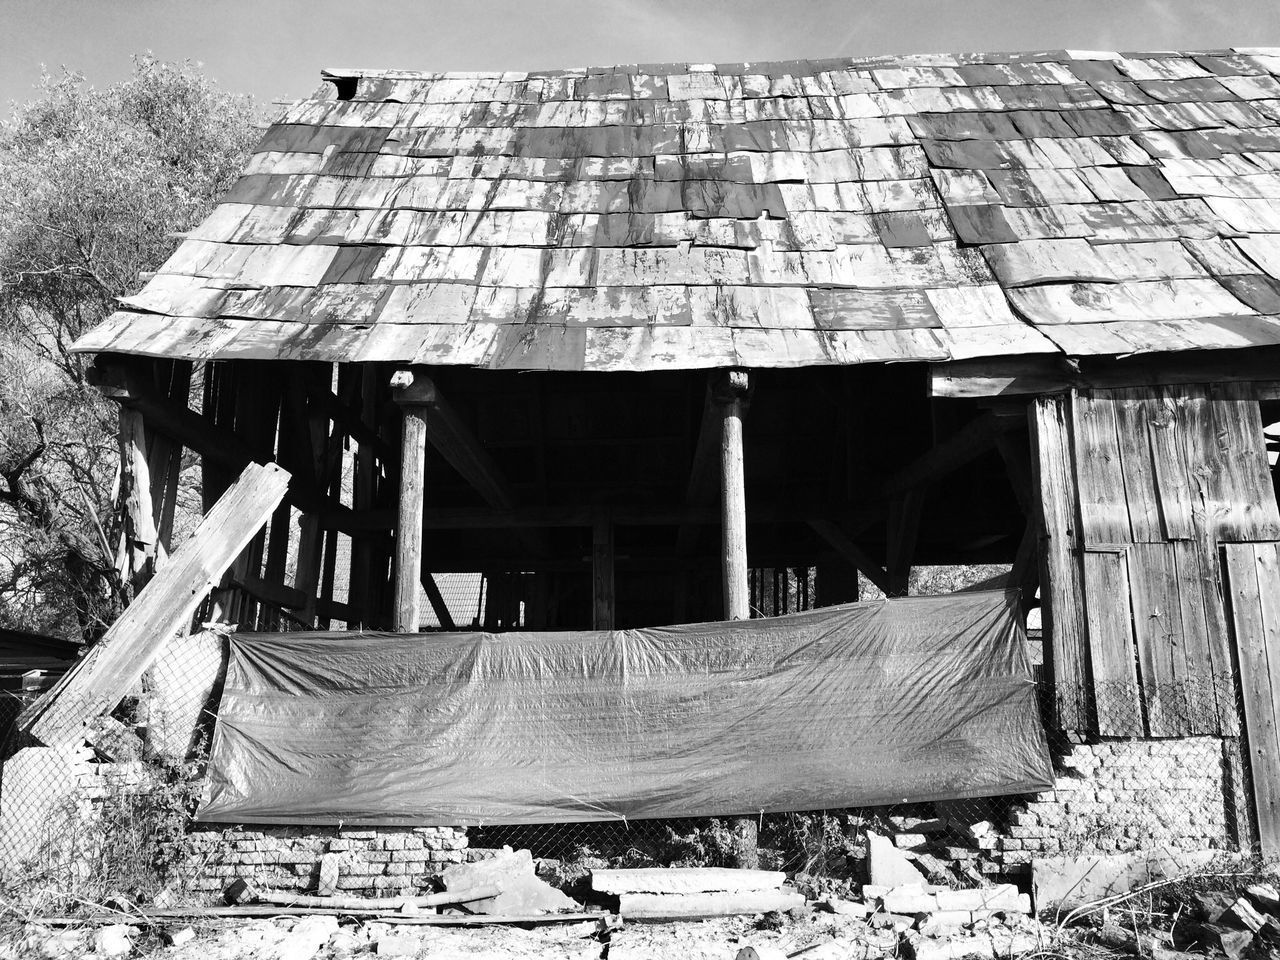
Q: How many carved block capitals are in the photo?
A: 2